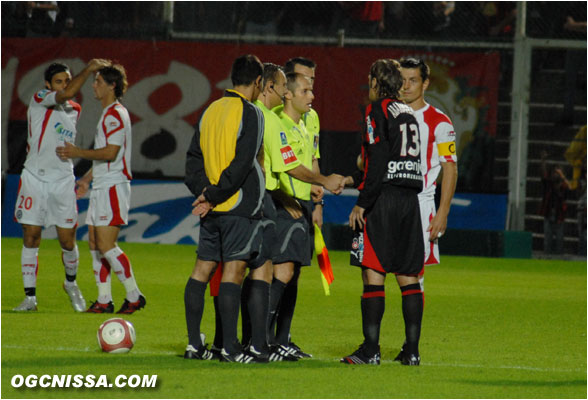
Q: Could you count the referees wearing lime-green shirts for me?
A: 3